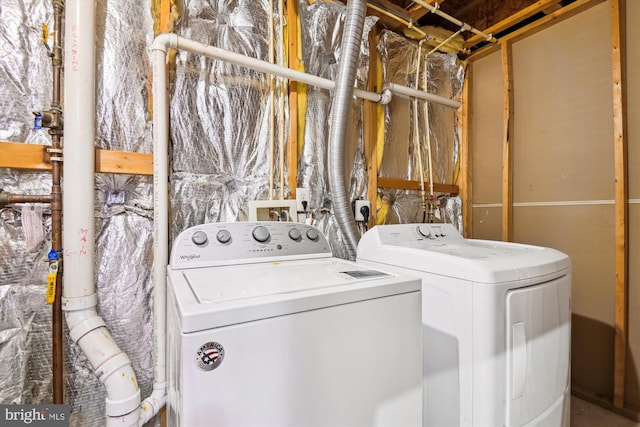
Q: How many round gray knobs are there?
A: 5